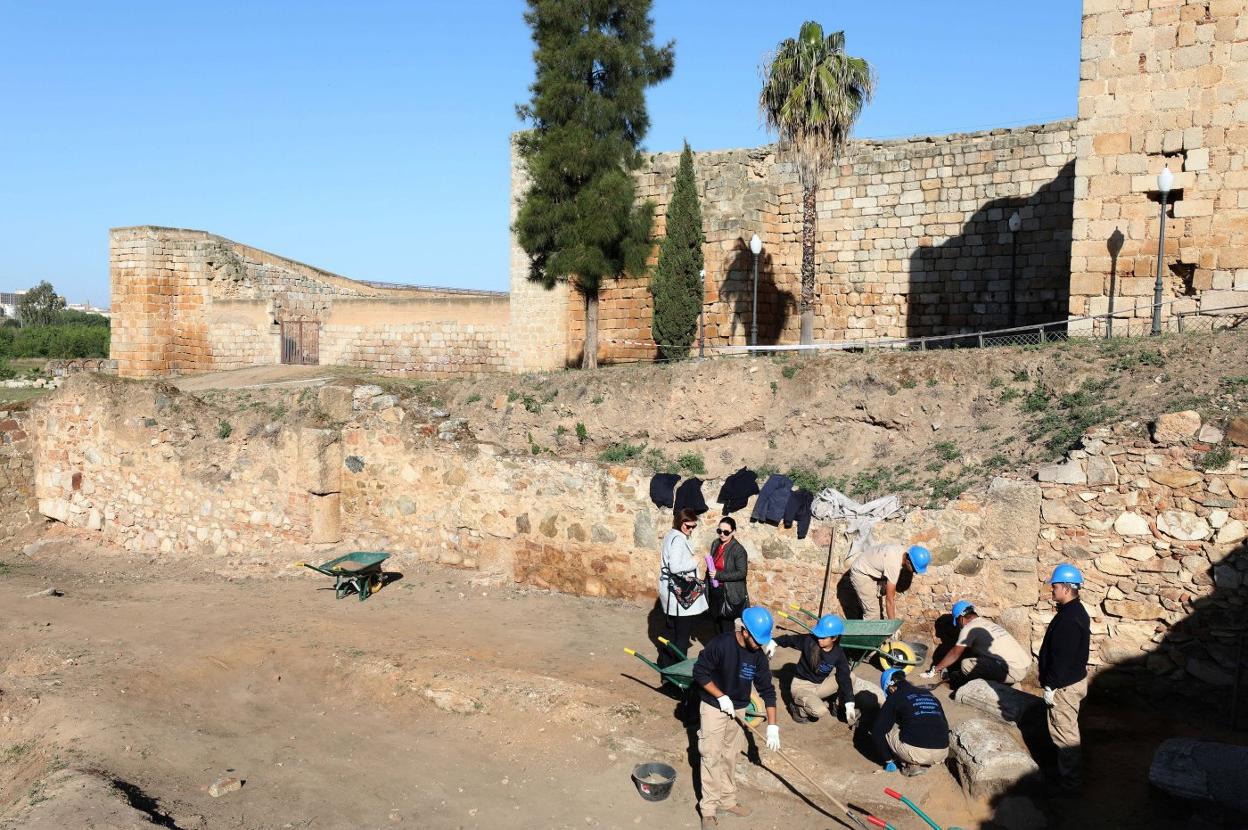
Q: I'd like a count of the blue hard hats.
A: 6